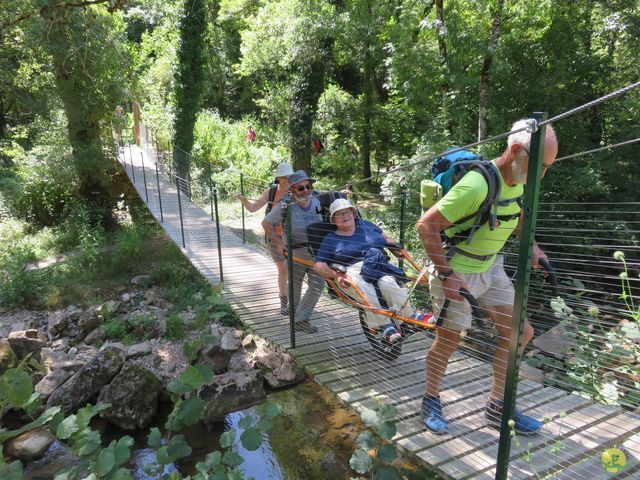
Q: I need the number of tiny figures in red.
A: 2